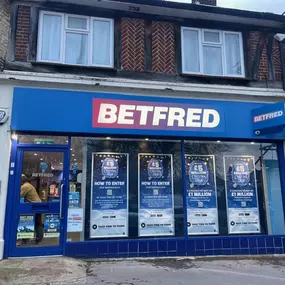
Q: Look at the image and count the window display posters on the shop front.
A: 4